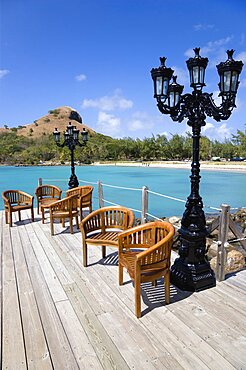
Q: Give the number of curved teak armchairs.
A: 6